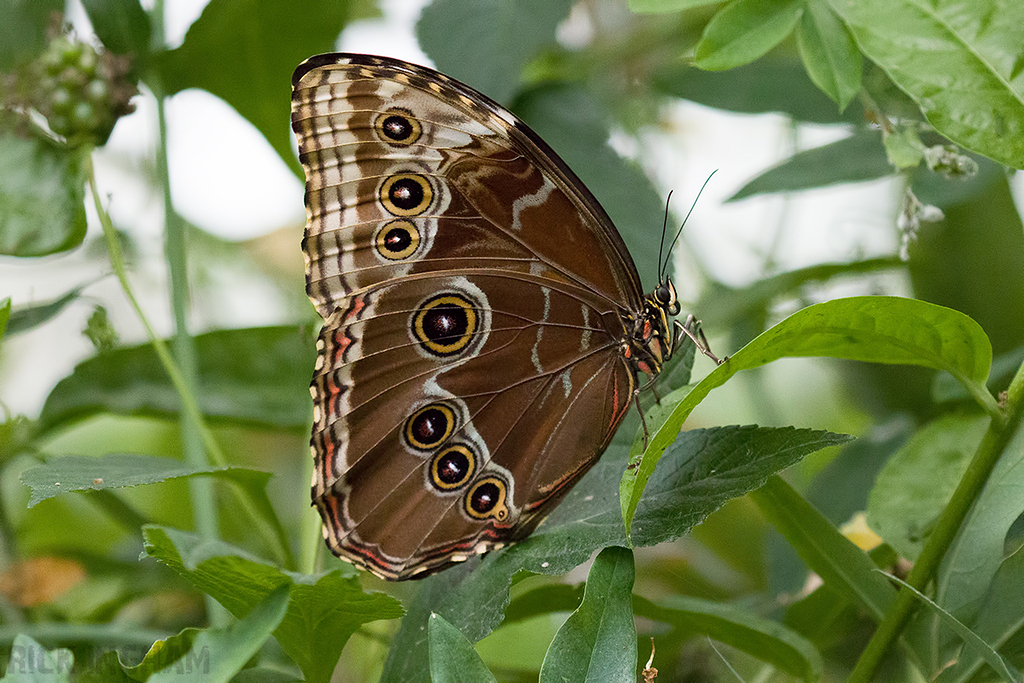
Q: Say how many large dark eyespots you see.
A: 7